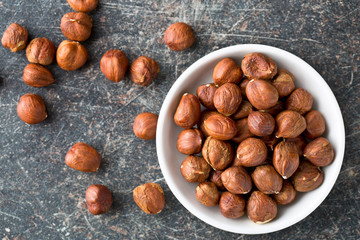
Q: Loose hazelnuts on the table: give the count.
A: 14